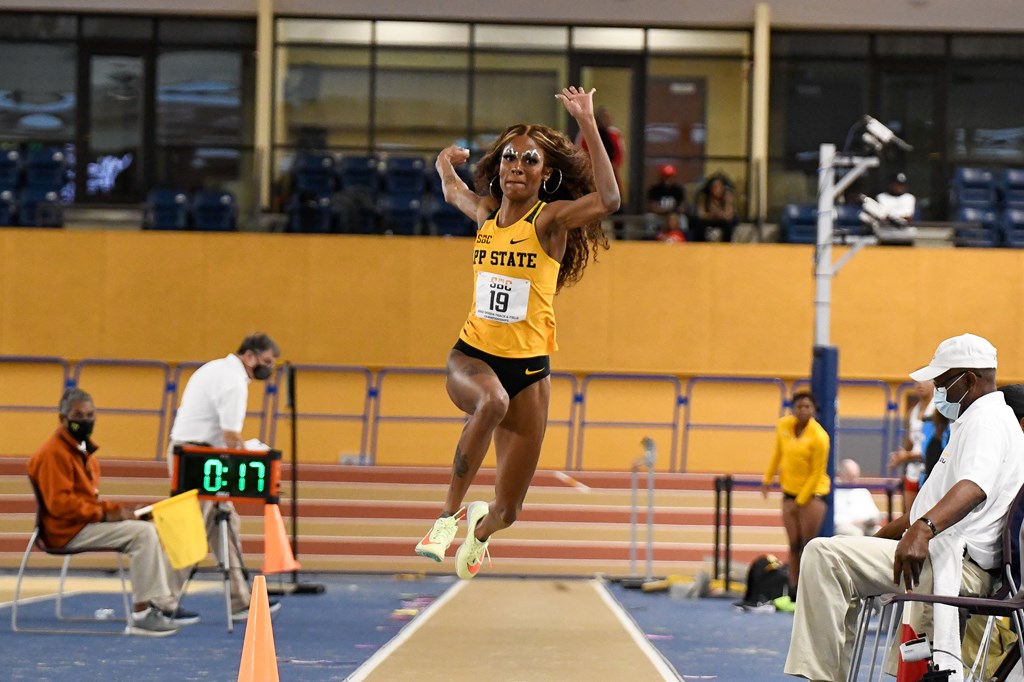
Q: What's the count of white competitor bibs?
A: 1